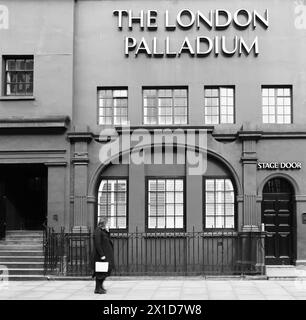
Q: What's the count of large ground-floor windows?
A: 3